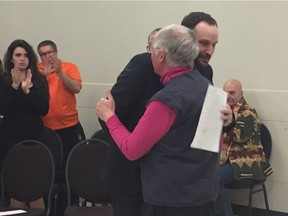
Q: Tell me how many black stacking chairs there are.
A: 5